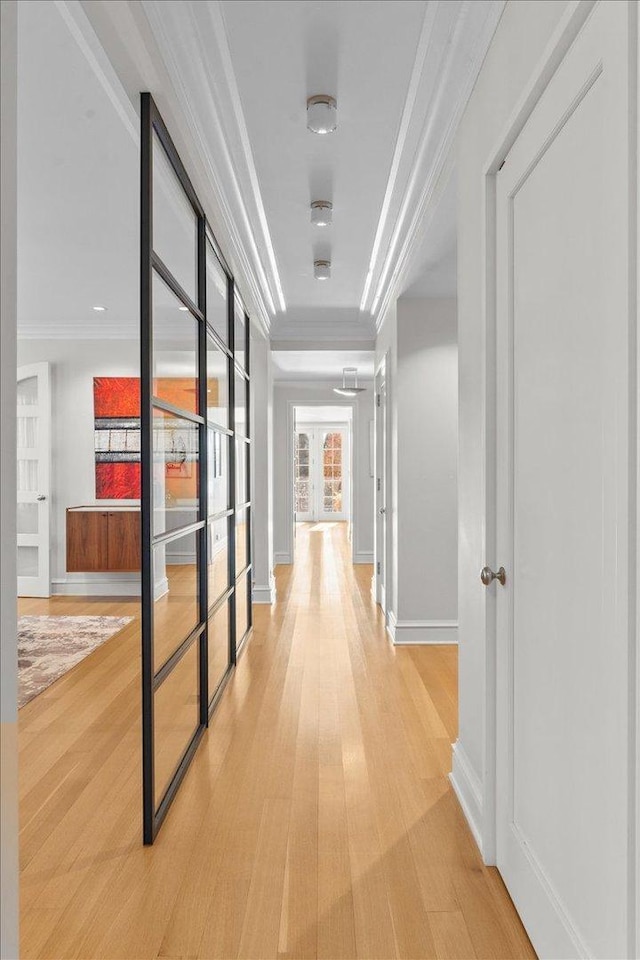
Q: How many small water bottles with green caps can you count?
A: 0